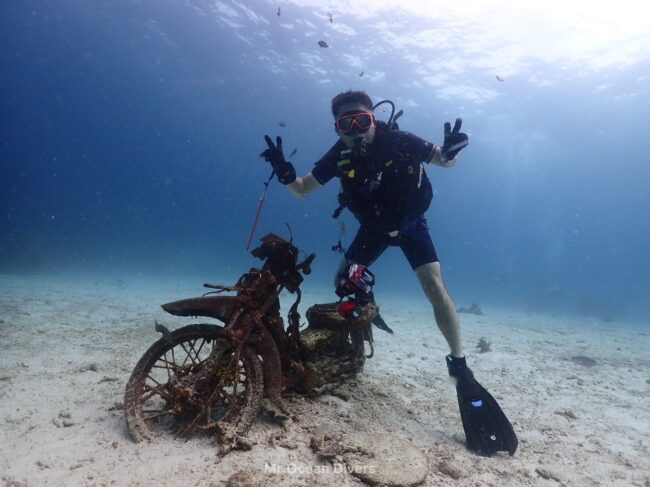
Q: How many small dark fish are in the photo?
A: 7